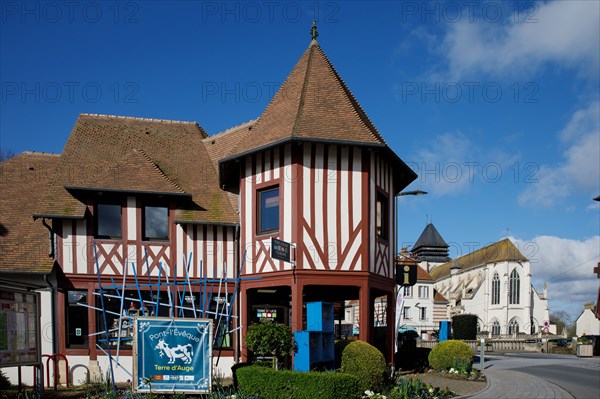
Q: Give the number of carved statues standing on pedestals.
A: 0